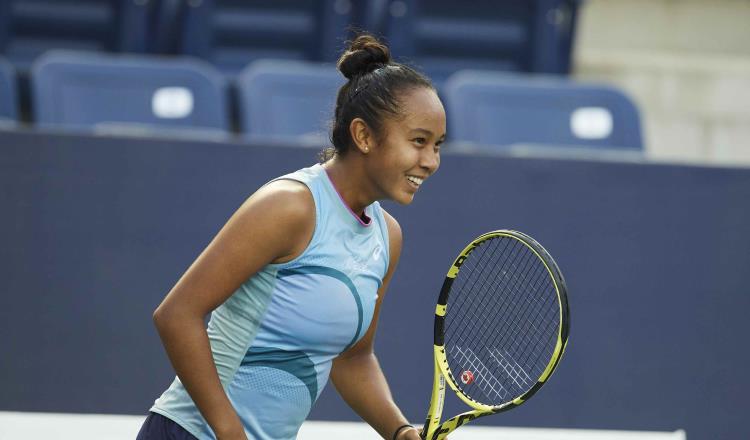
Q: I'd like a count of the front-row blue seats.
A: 4